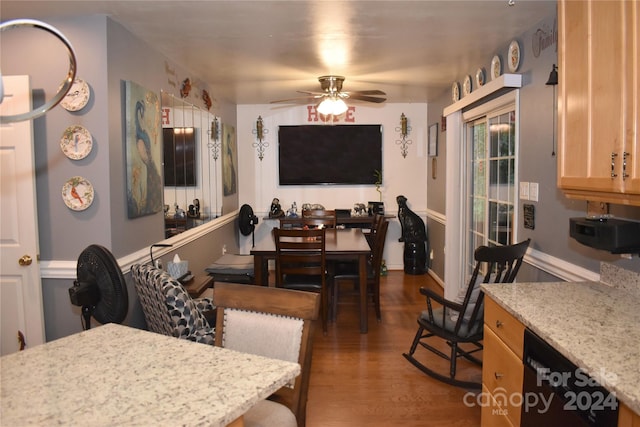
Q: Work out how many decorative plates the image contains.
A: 8